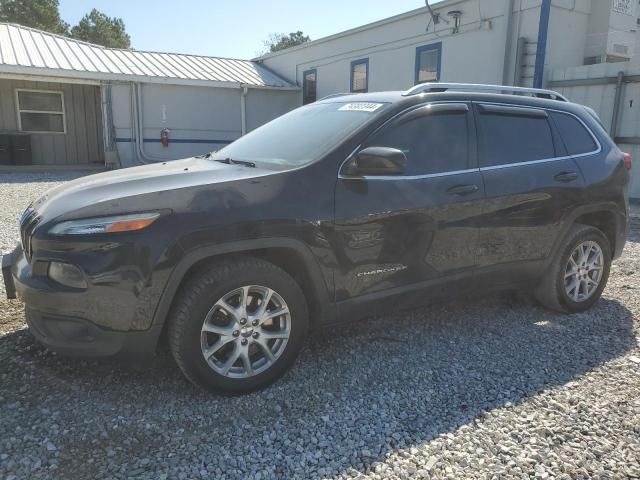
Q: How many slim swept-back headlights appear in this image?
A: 1